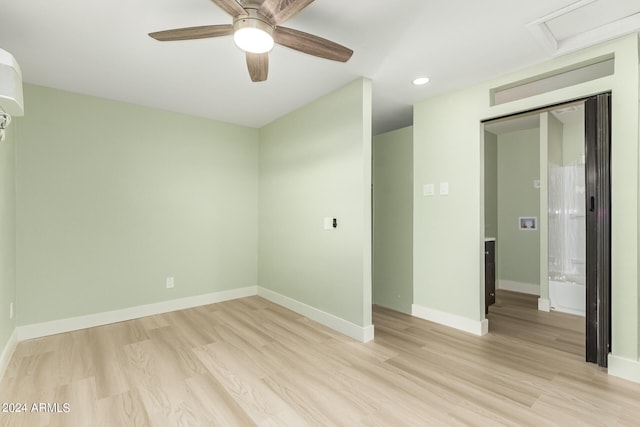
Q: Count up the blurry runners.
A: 0